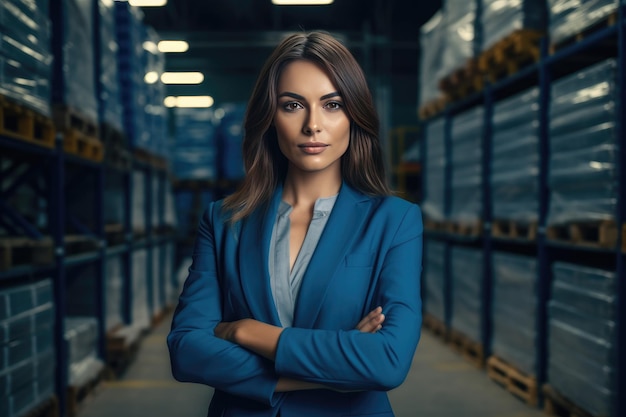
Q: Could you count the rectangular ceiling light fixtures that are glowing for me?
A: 5